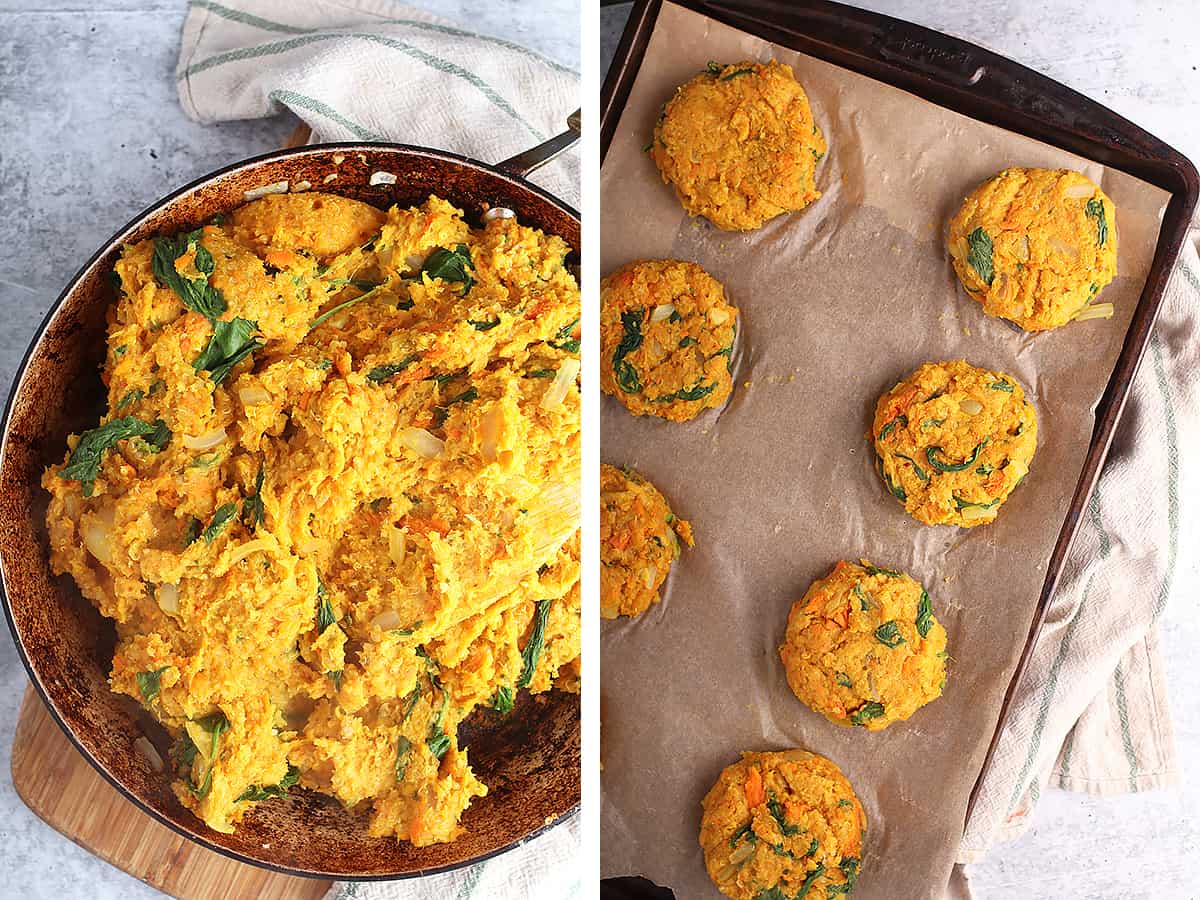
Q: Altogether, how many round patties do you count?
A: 7